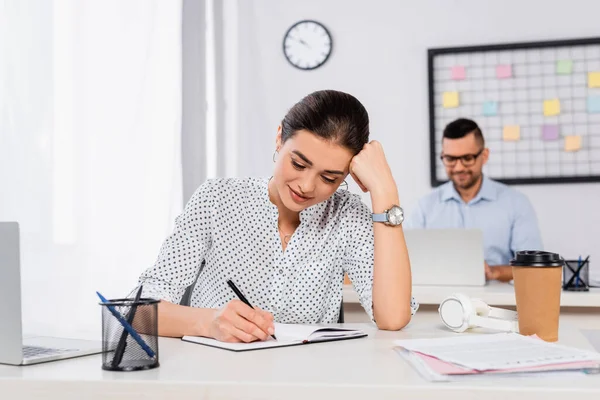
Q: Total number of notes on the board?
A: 11